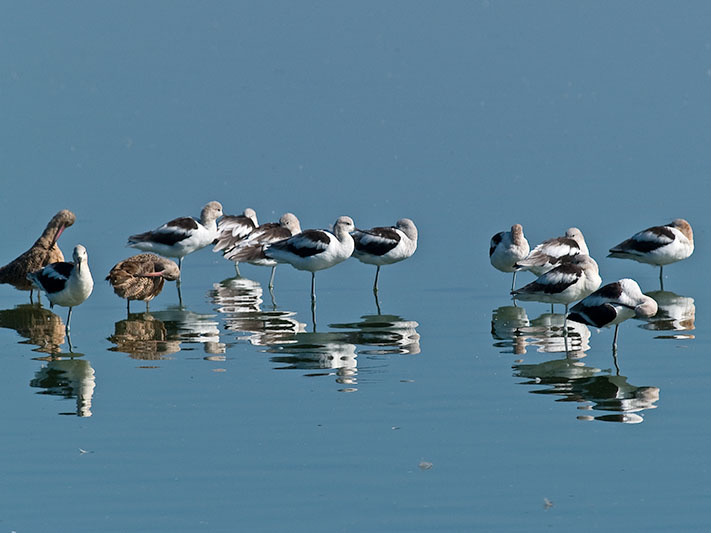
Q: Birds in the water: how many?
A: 13